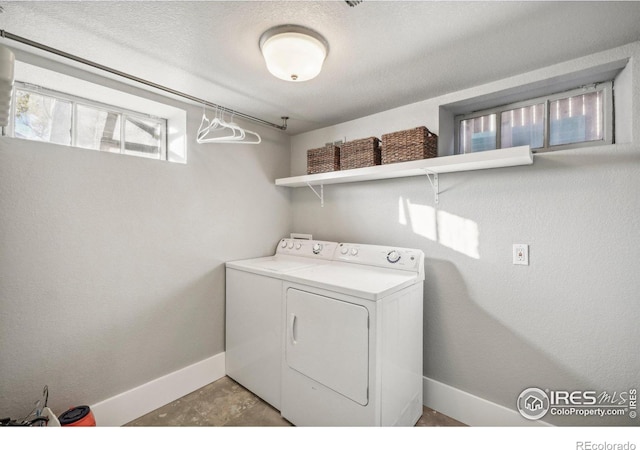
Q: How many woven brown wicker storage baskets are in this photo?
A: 3